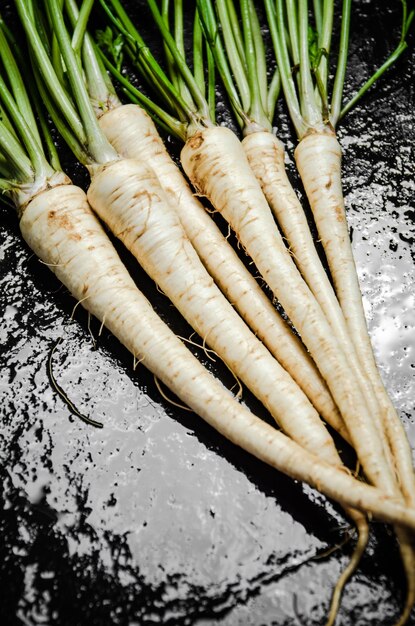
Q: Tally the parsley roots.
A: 6